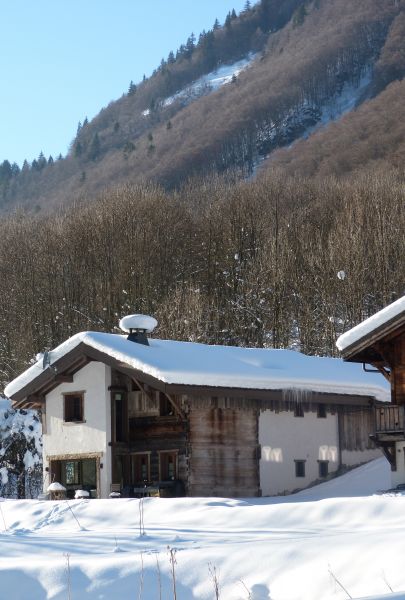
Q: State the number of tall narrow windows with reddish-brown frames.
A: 2